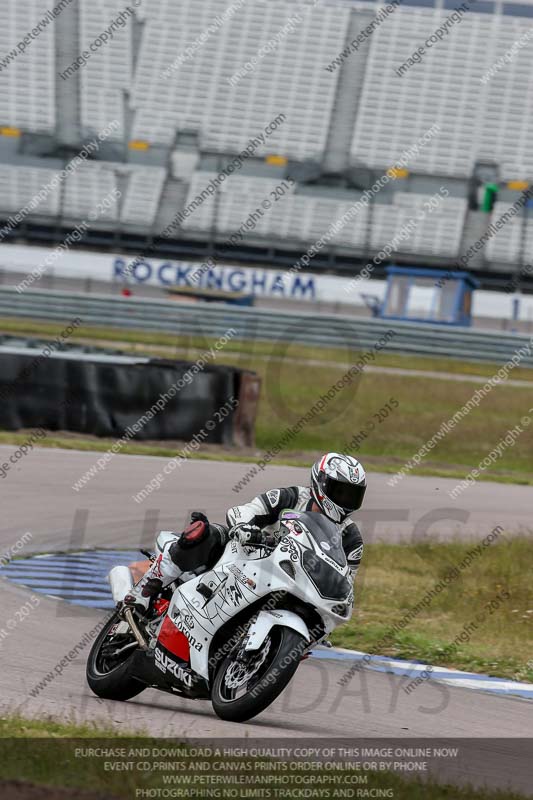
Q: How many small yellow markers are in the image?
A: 5